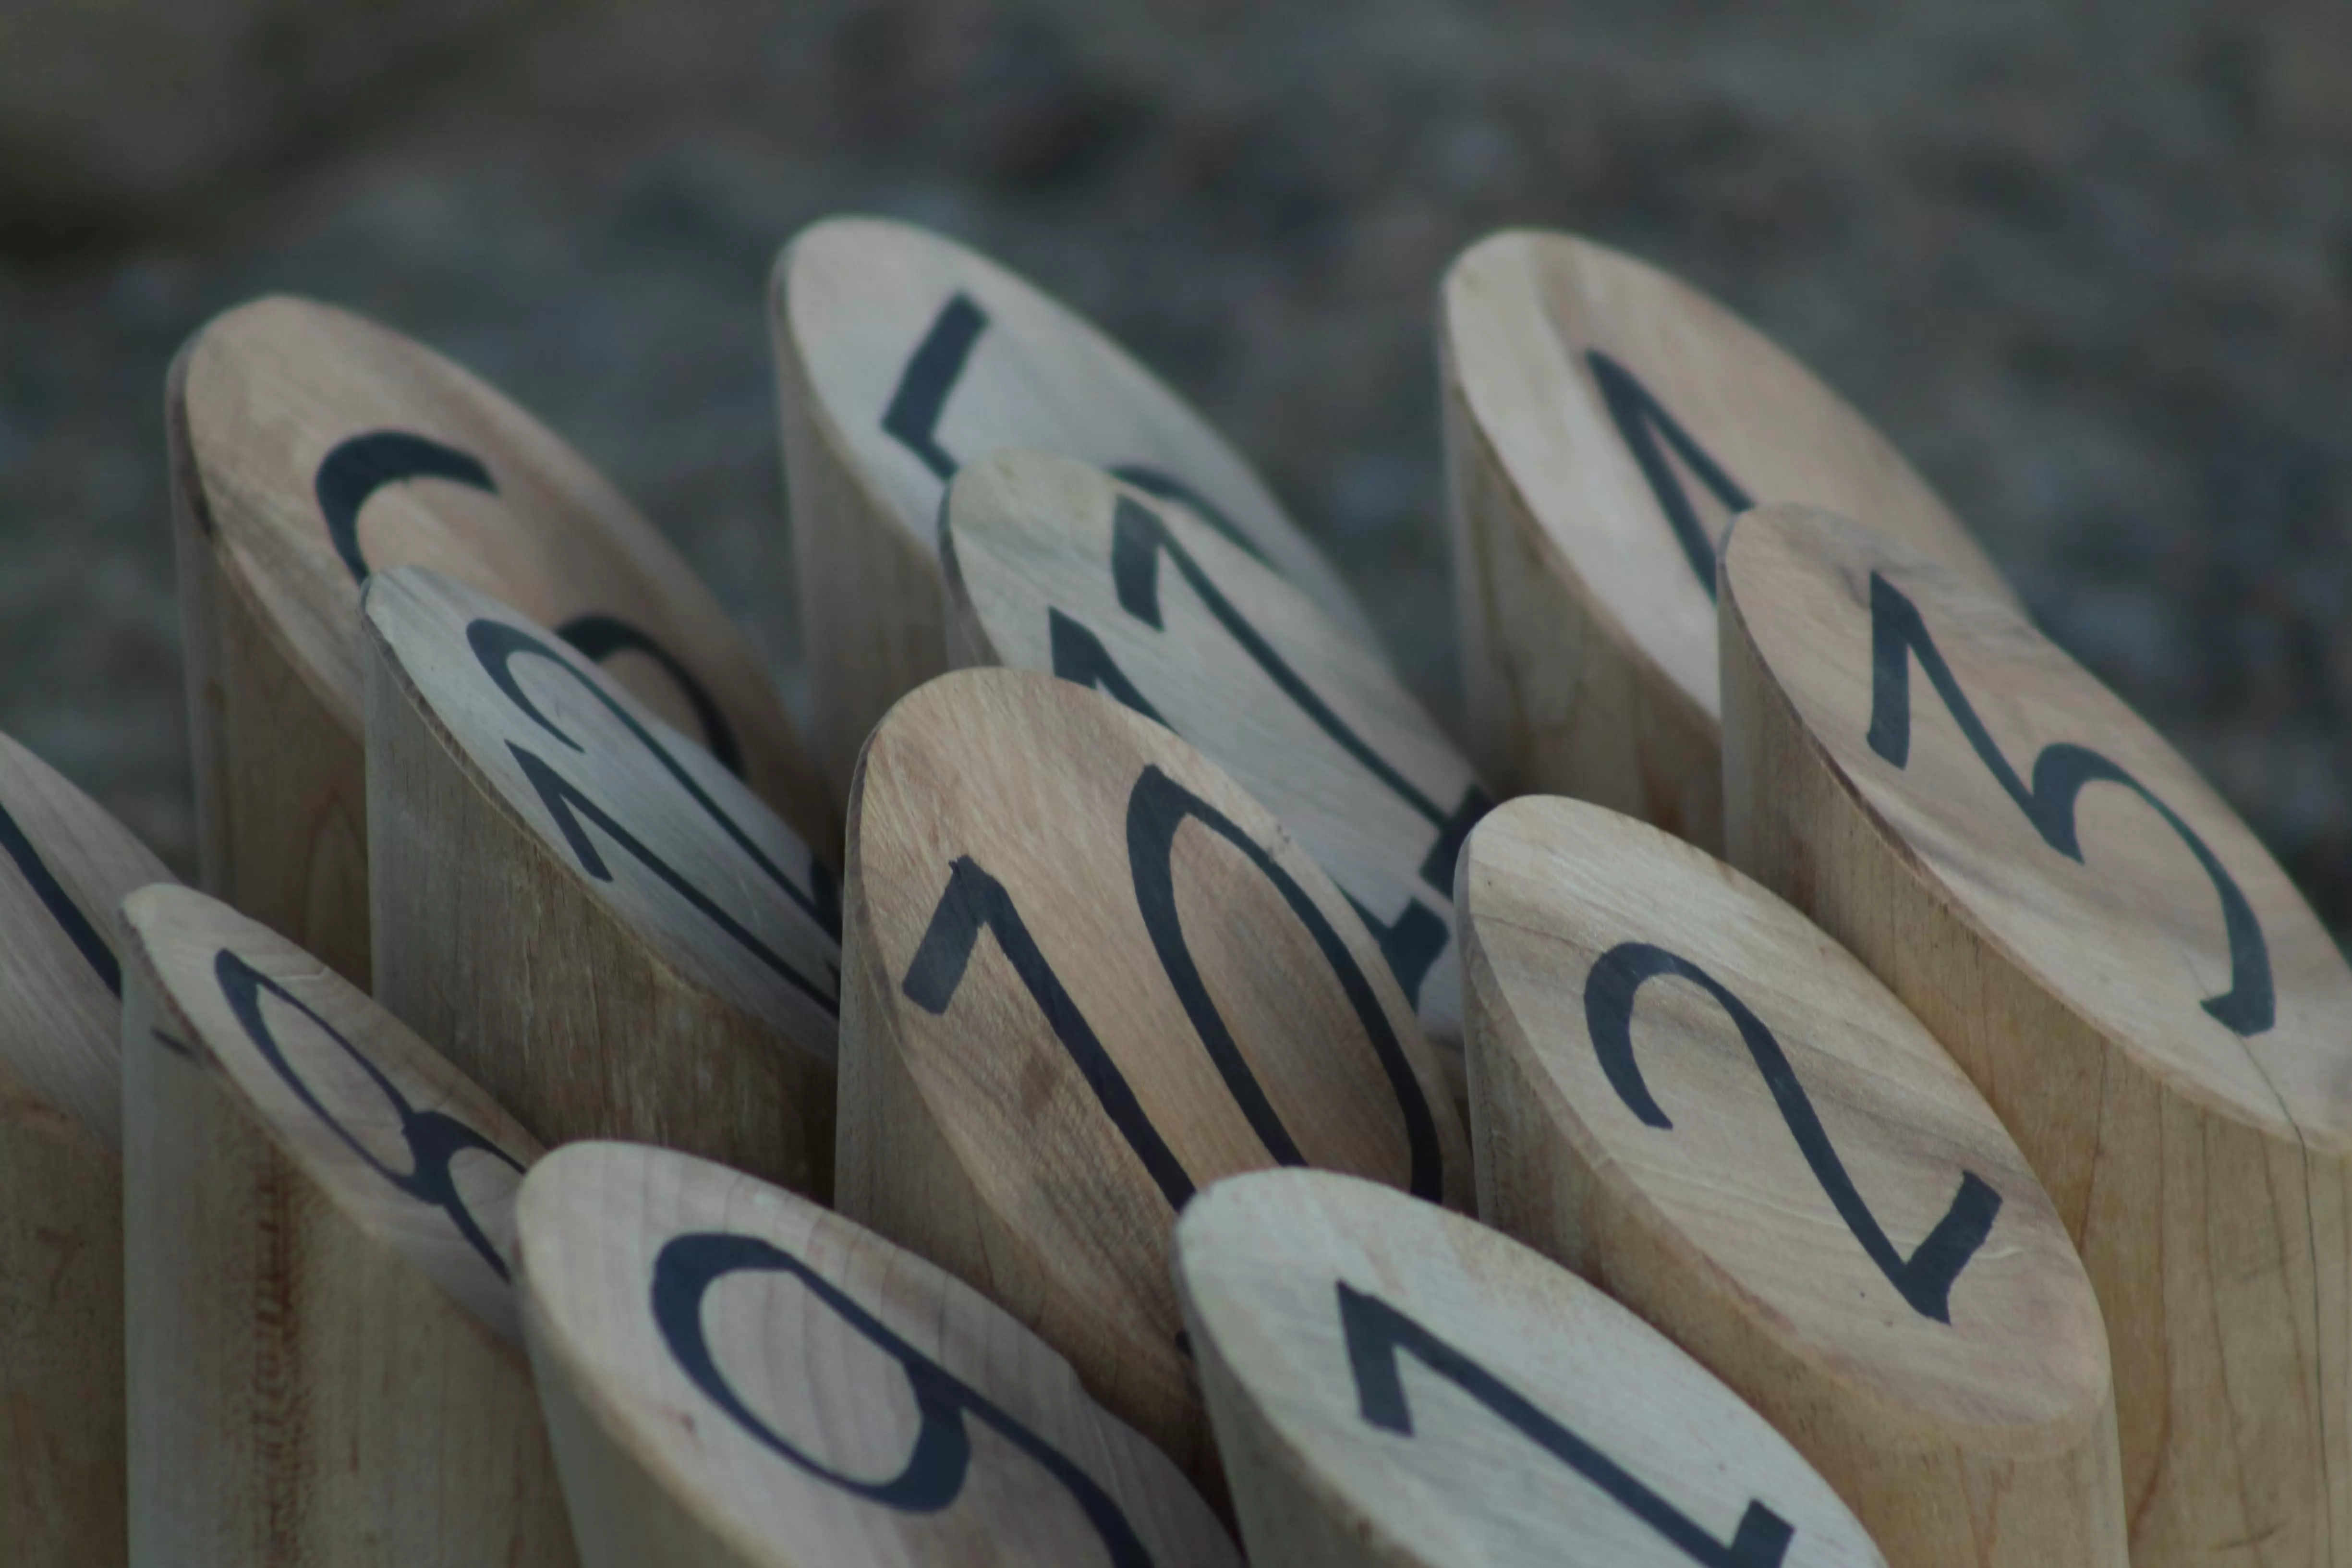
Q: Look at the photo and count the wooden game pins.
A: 12